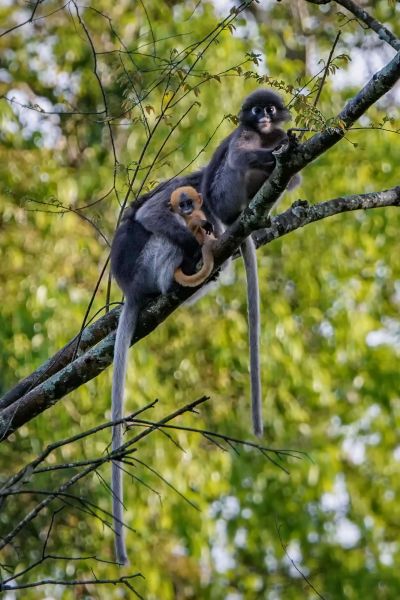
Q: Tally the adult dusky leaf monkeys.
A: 2